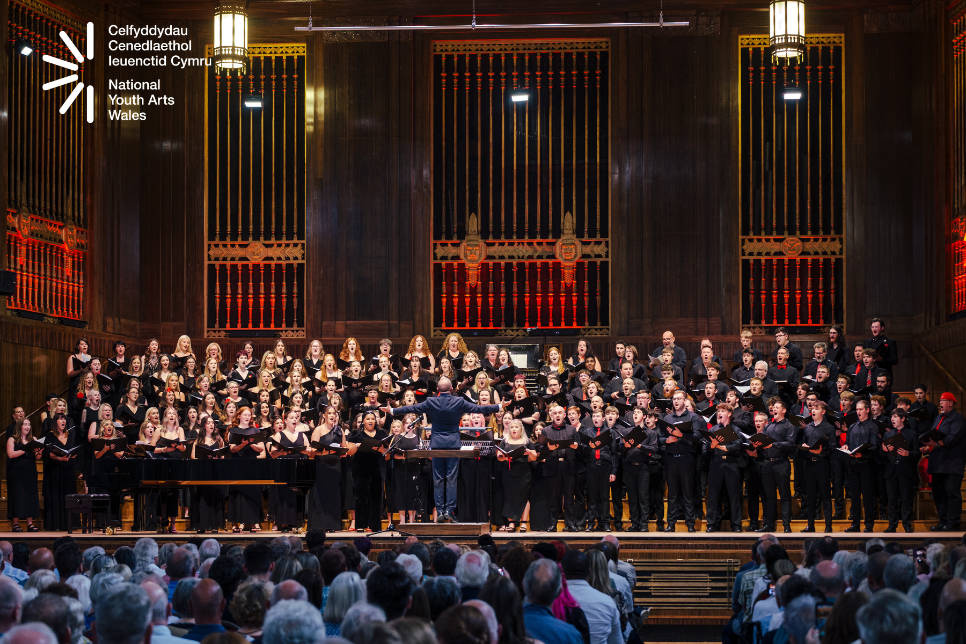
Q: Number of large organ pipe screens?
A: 5